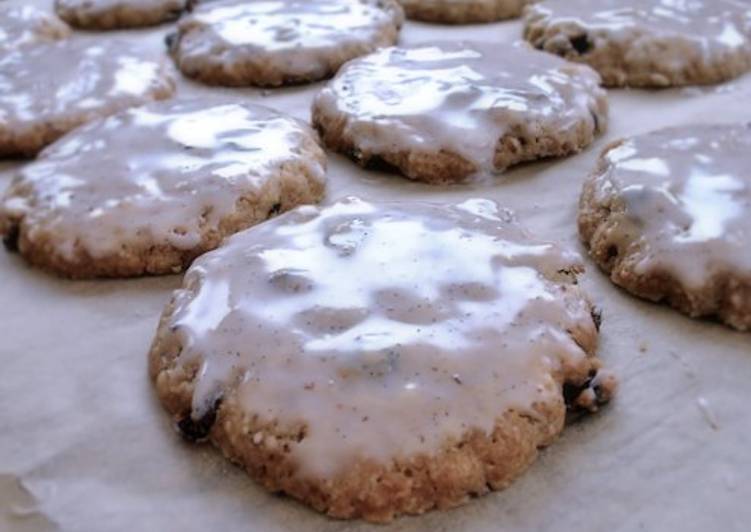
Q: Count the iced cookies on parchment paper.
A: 10